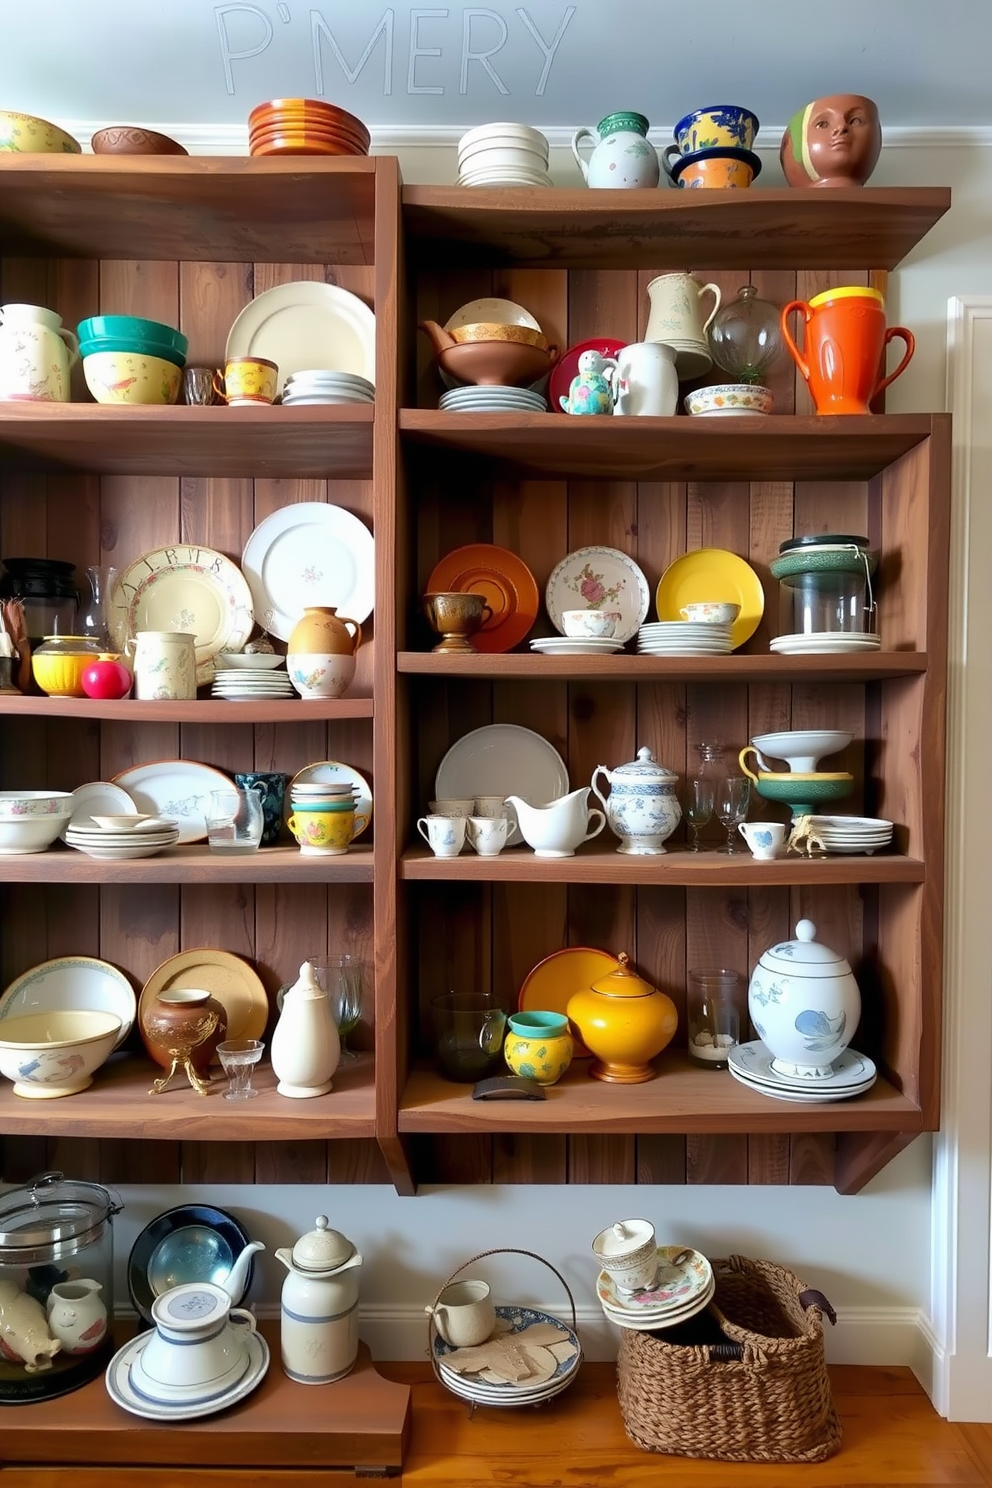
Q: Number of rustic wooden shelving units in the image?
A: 2